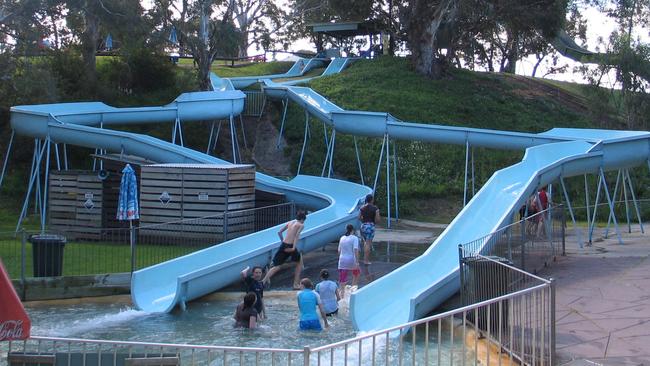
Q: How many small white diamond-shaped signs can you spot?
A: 2